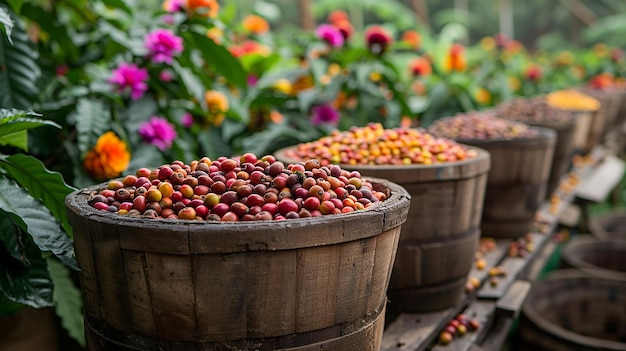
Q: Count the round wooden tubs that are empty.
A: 3